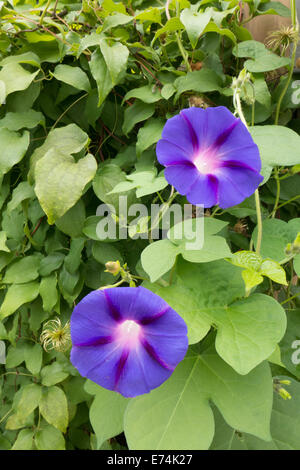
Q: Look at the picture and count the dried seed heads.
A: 2